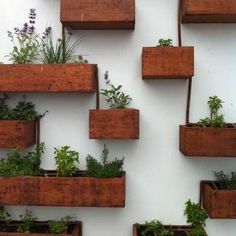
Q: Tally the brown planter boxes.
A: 11